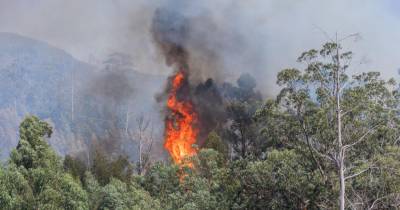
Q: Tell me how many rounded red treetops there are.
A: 0